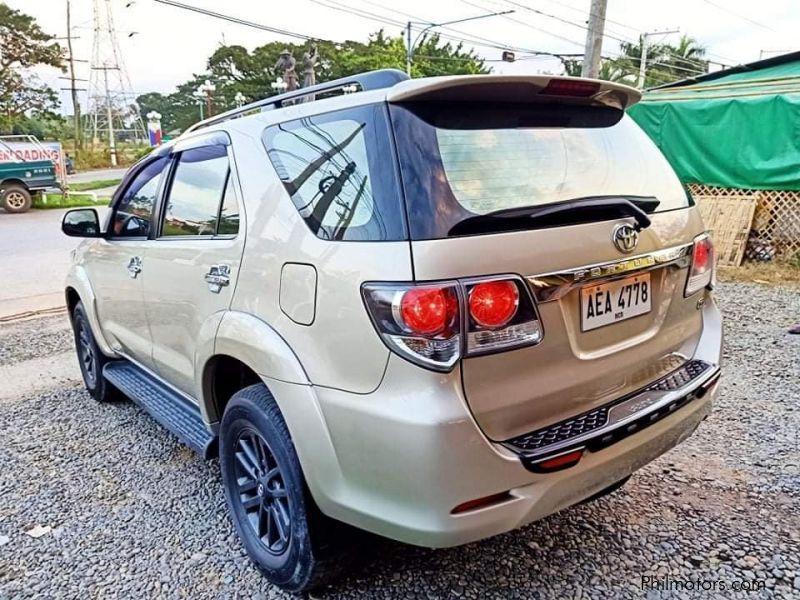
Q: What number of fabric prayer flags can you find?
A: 0